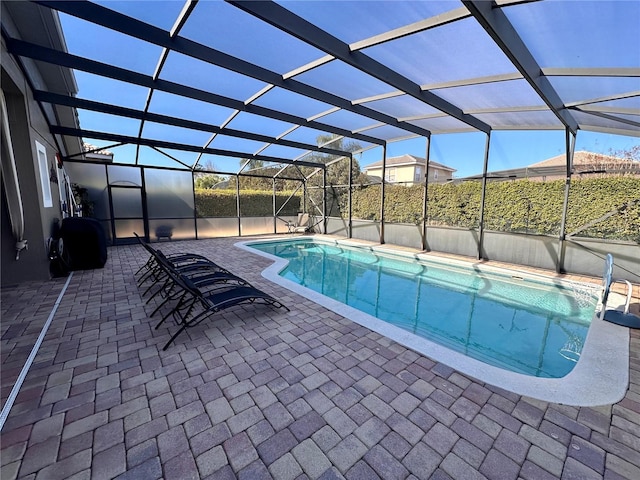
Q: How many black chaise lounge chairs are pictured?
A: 4